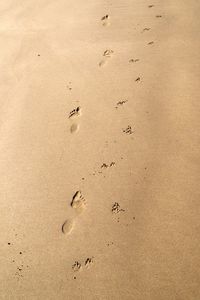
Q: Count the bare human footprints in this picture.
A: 4